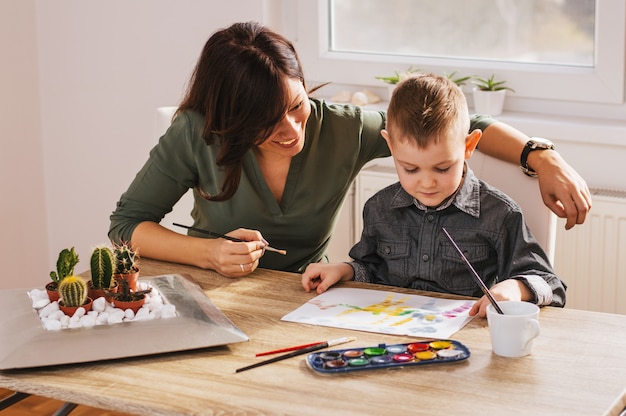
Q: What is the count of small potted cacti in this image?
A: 5